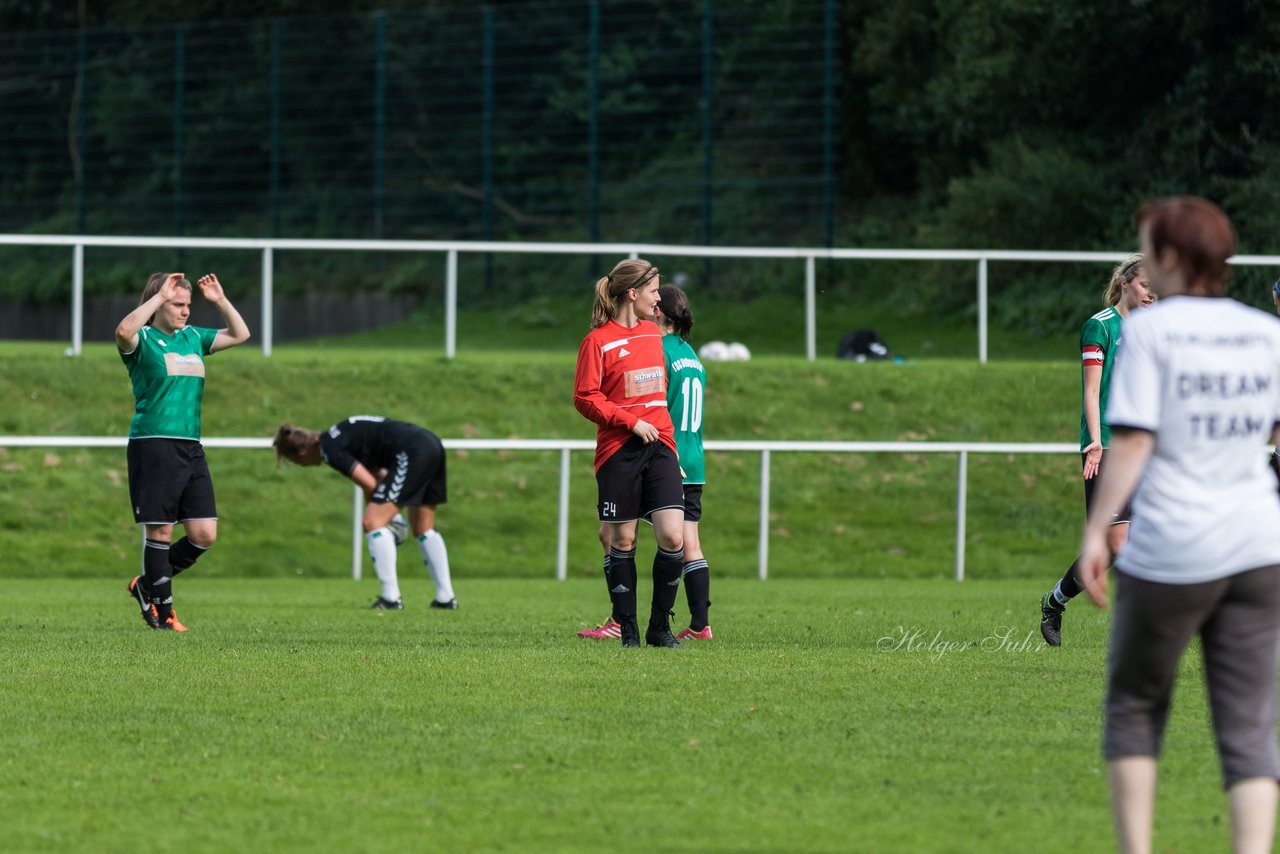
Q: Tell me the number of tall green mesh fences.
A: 1